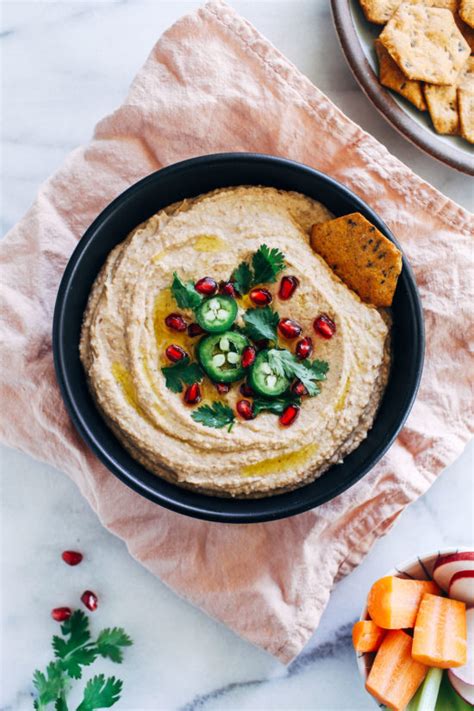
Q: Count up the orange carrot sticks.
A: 4